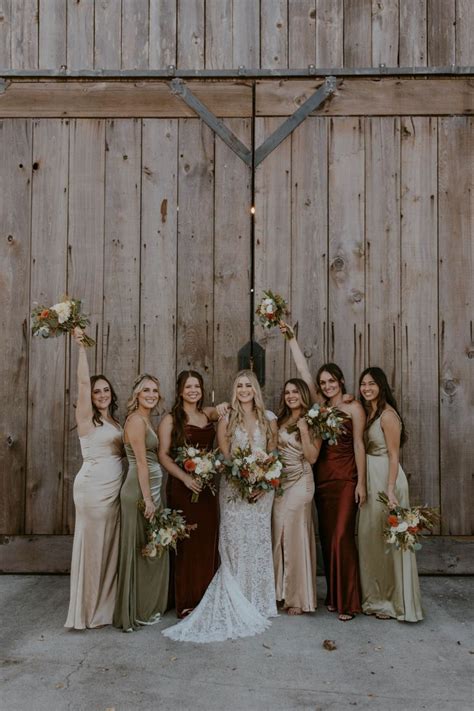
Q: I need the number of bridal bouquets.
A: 7